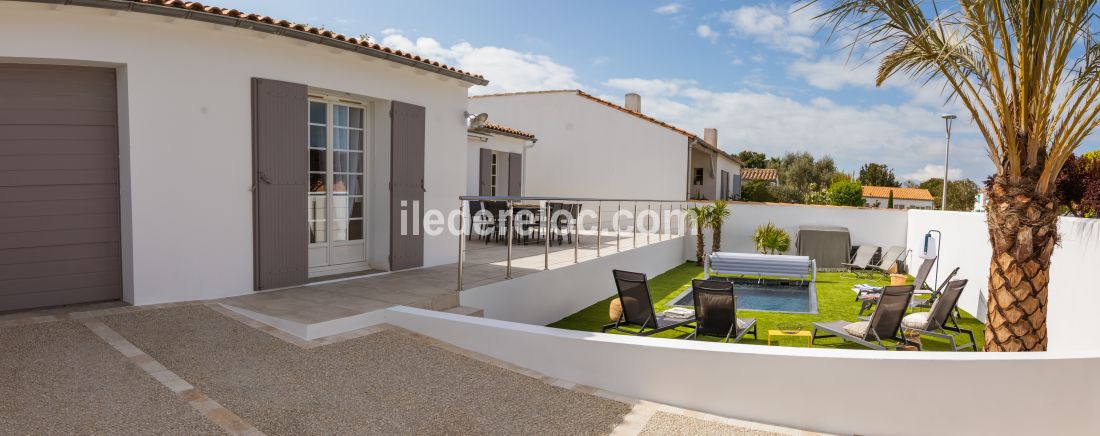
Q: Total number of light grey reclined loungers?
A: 2